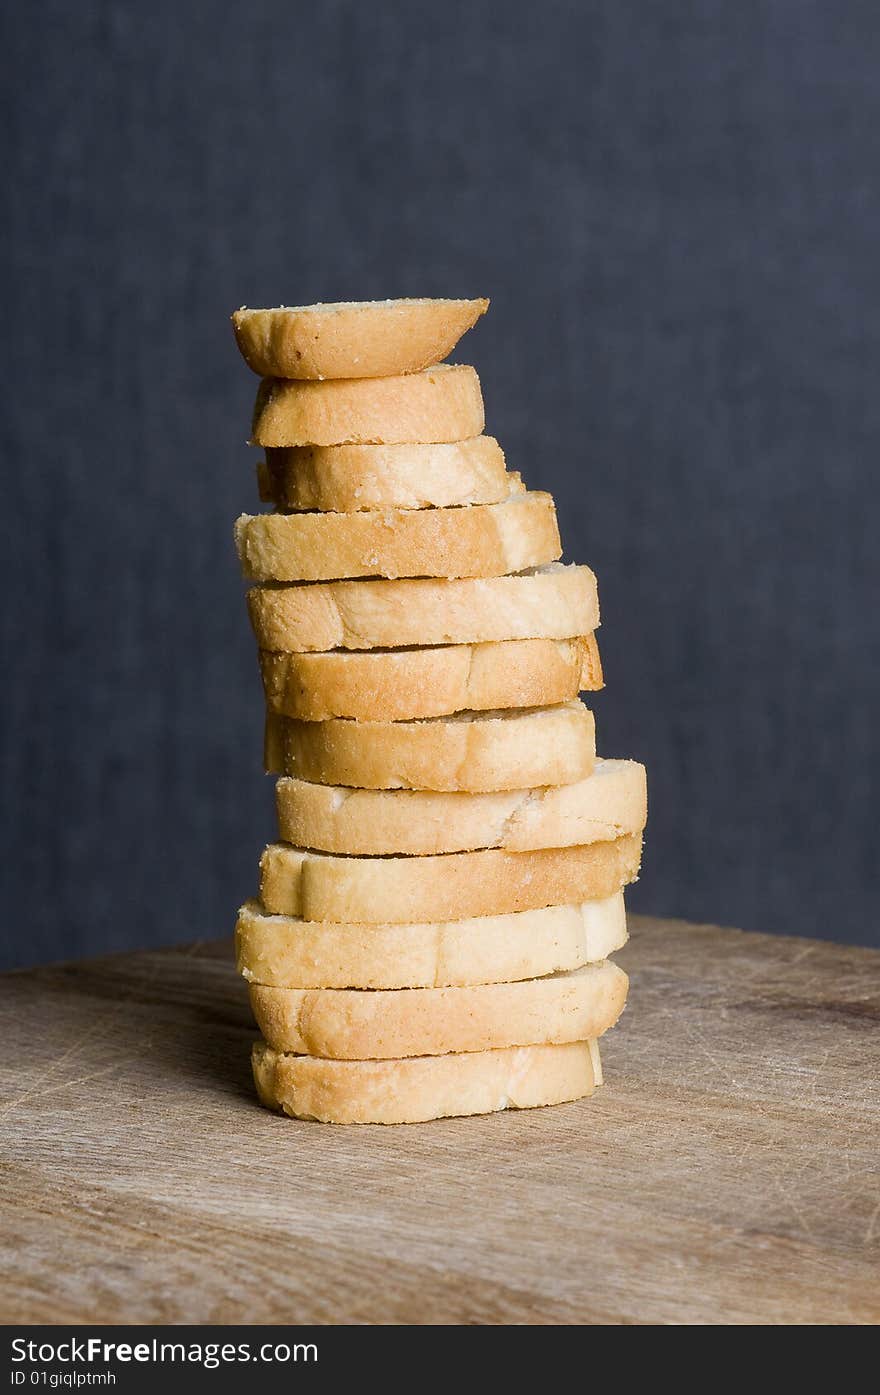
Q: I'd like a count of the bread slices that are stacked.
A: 12